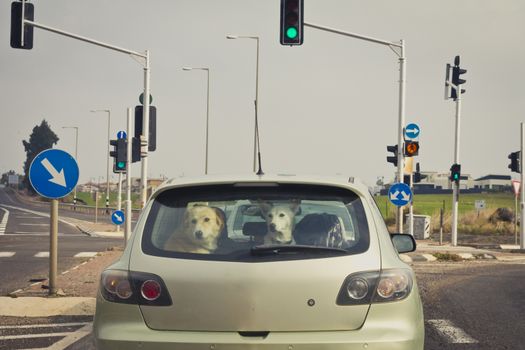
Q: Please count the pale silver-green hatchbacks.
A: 1